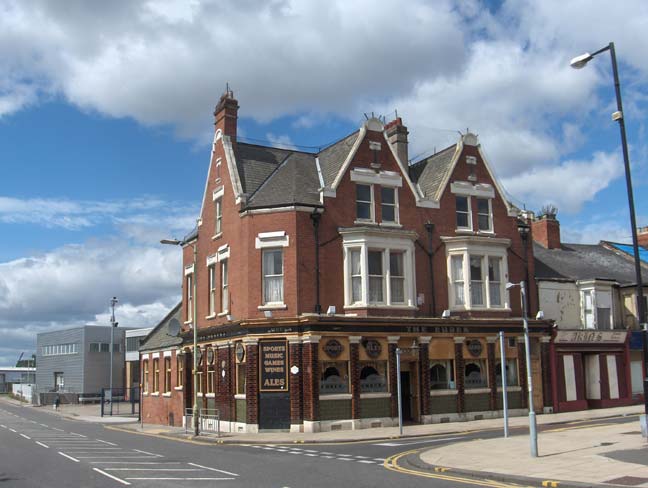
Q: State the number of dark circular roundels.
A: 6